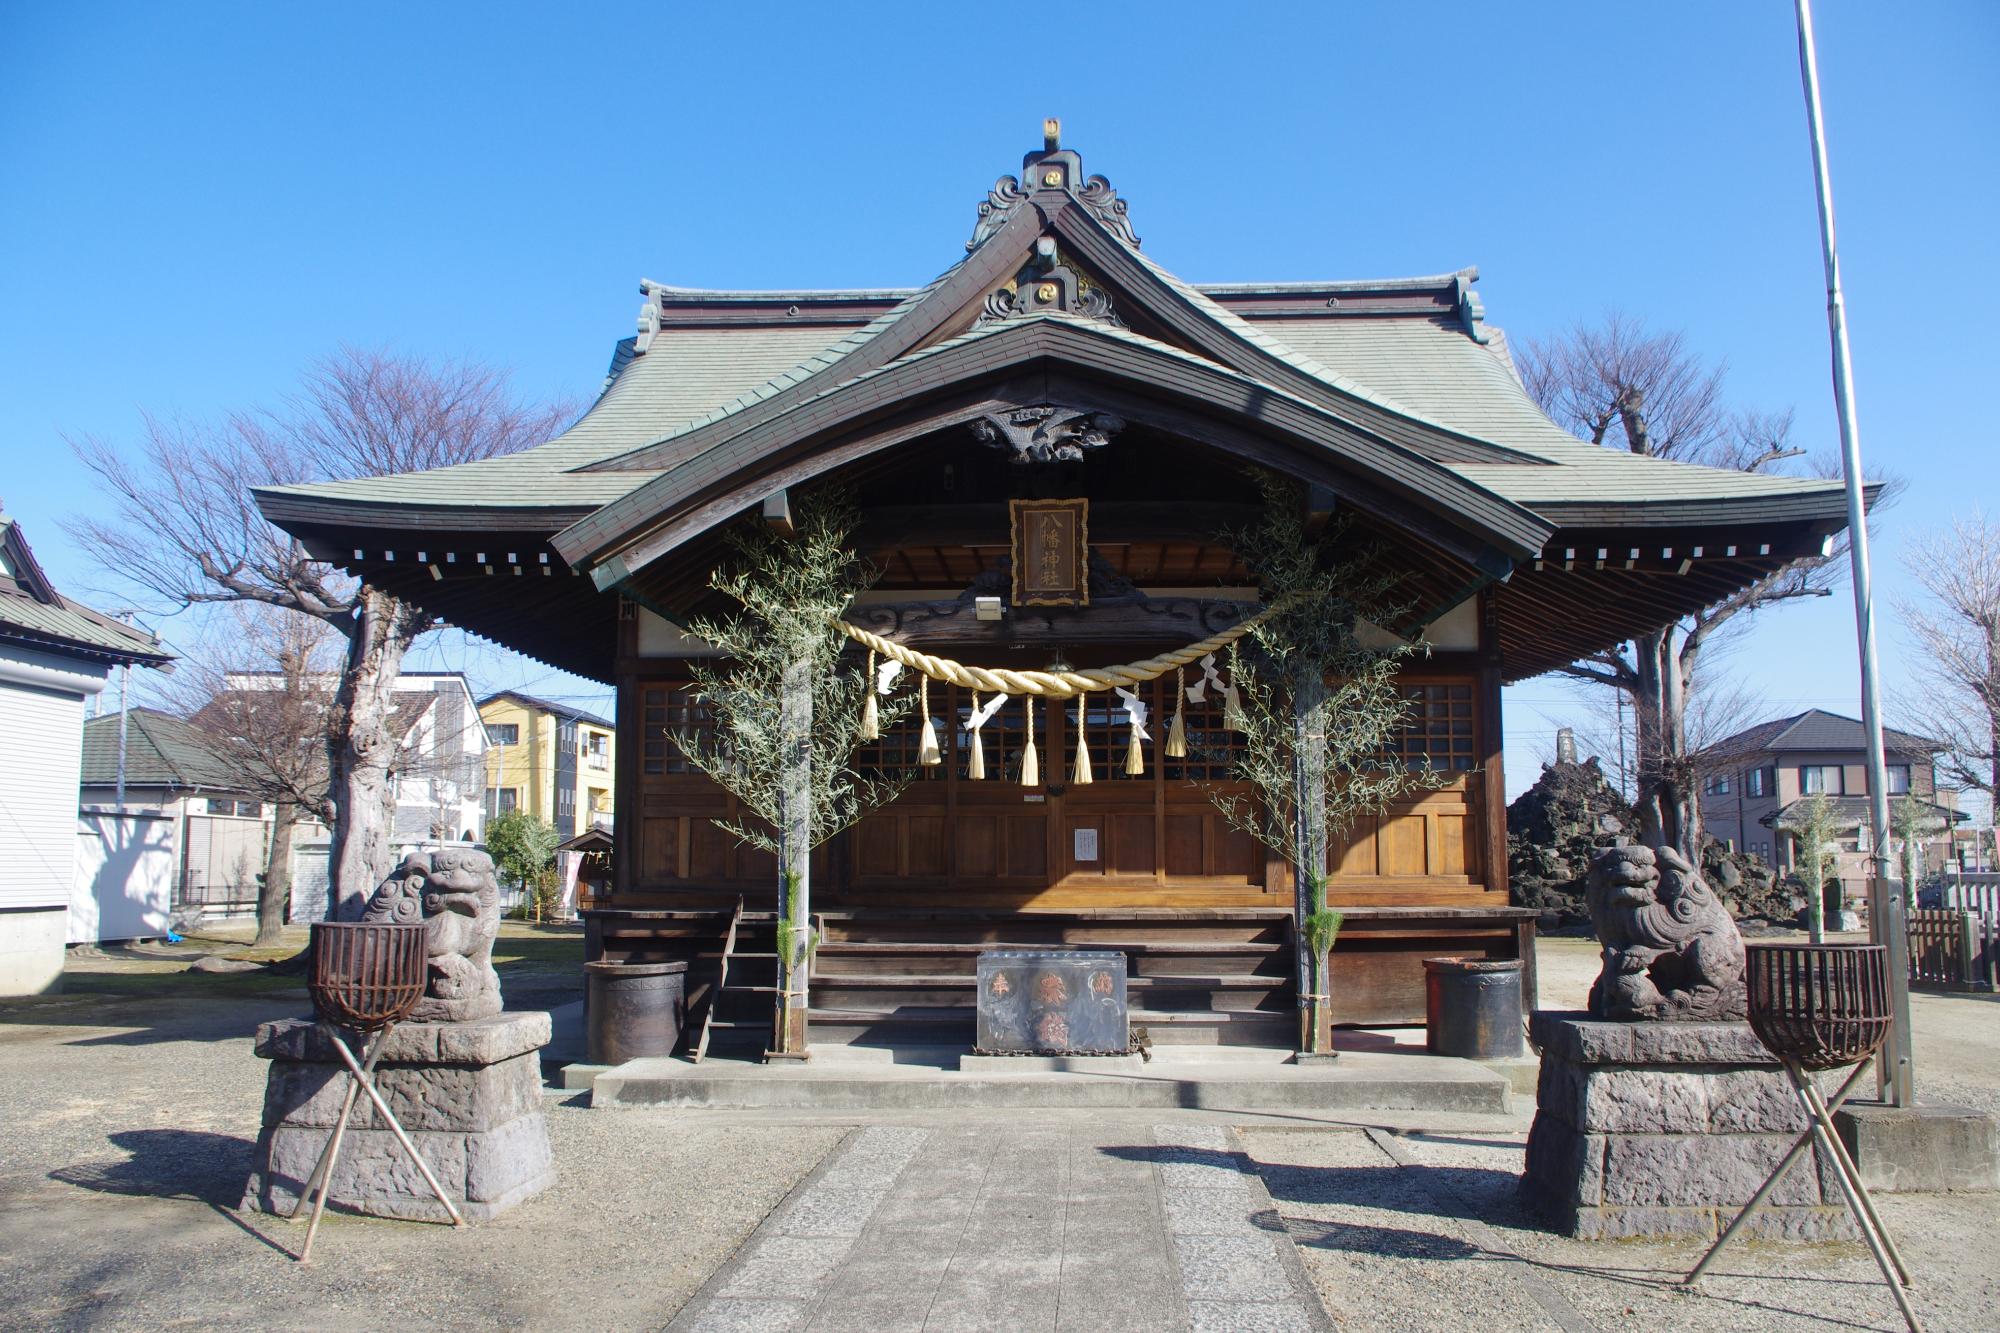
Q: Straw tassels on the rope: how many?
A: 8